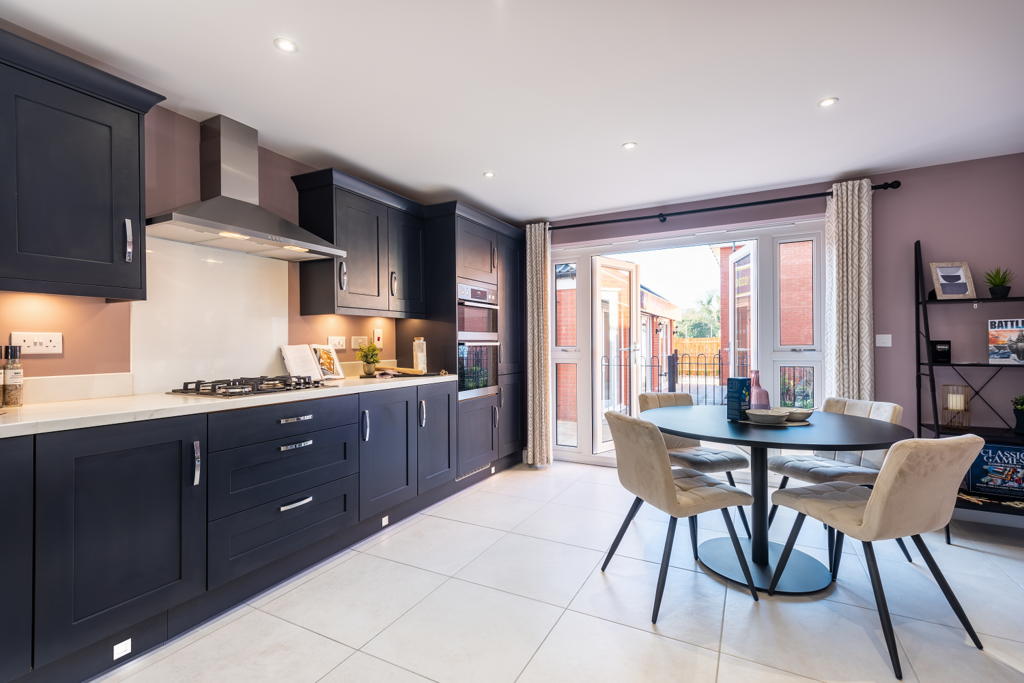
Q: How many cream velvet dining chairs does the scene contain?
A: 4